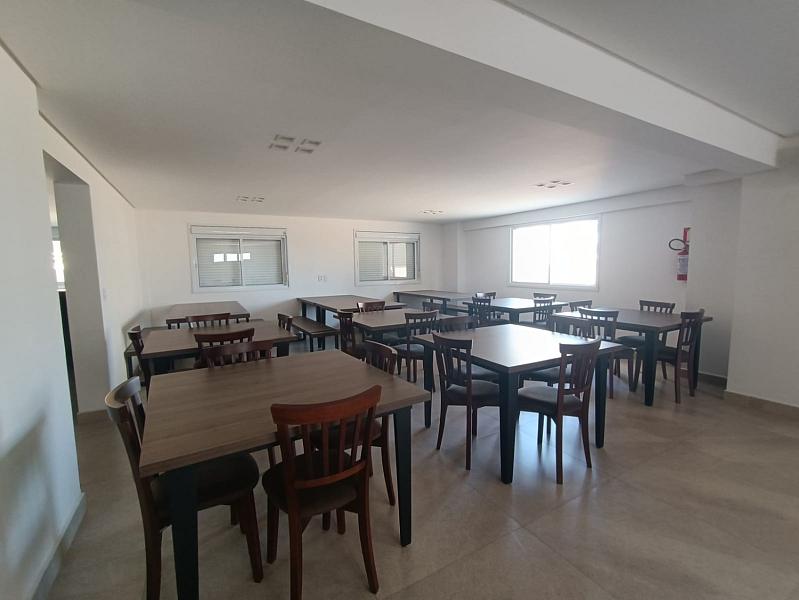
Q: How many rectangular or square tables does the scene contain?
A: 9